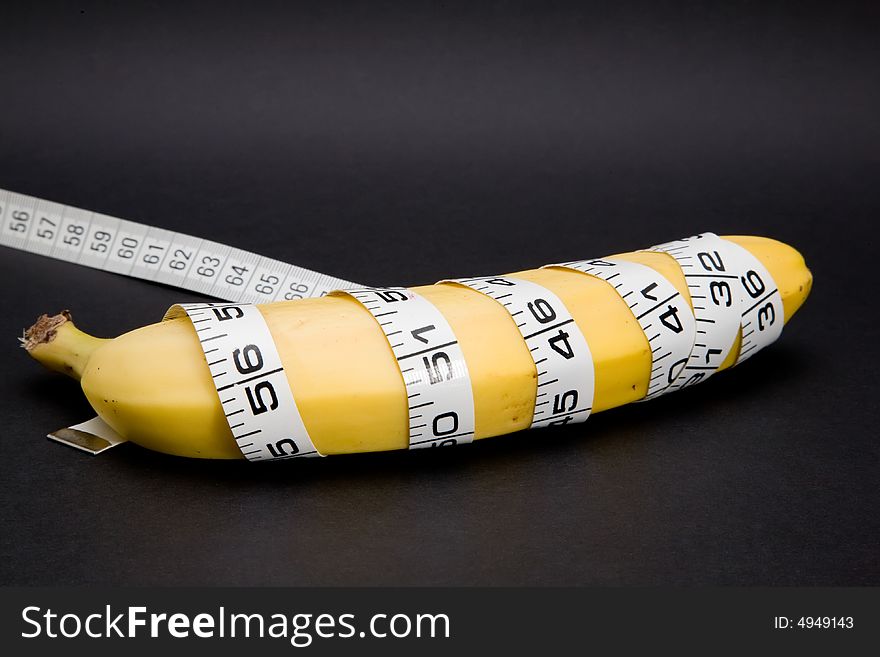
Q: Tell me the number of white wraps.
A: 6